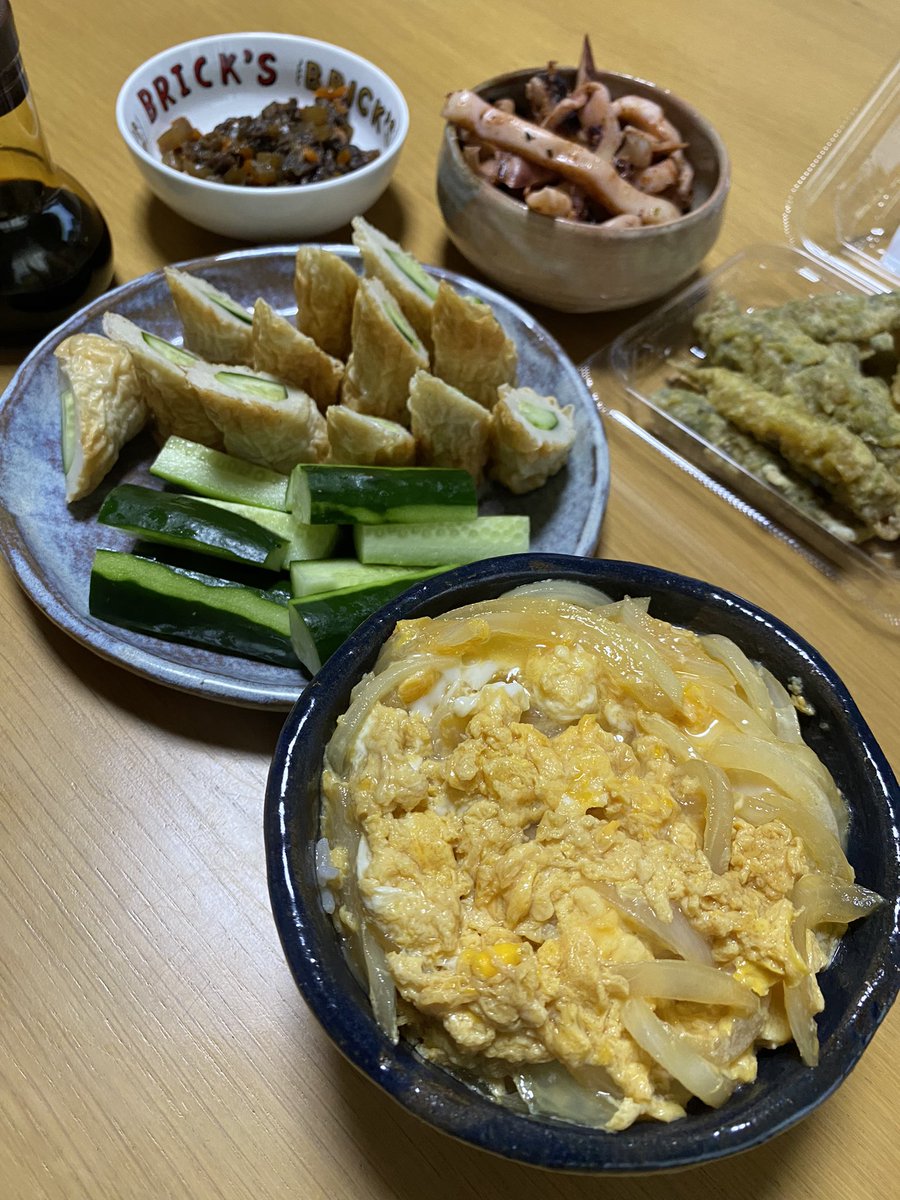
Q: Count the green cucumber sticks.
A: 8